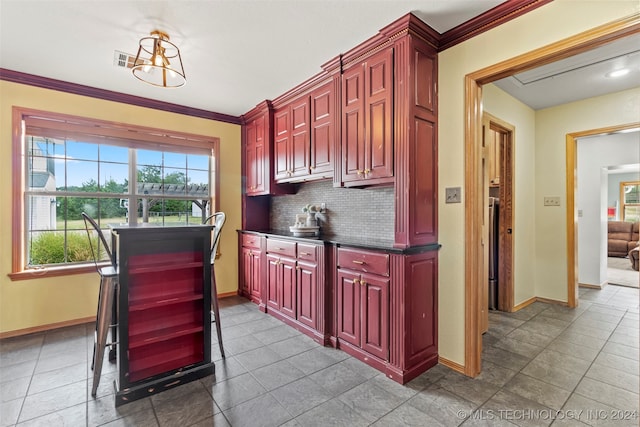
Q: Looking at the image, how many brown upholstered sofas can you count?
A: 1